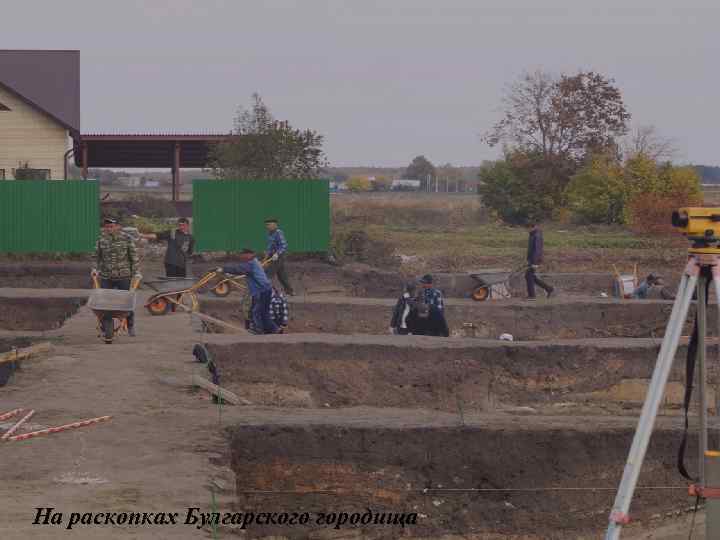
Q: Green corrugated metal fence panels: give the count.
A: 2